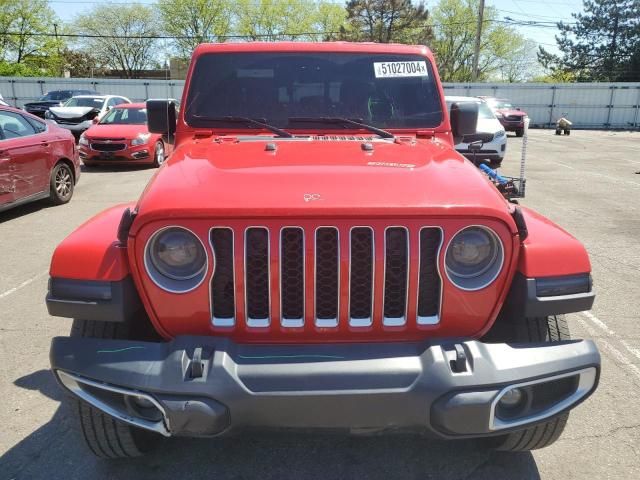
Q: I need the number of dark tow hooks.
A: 2